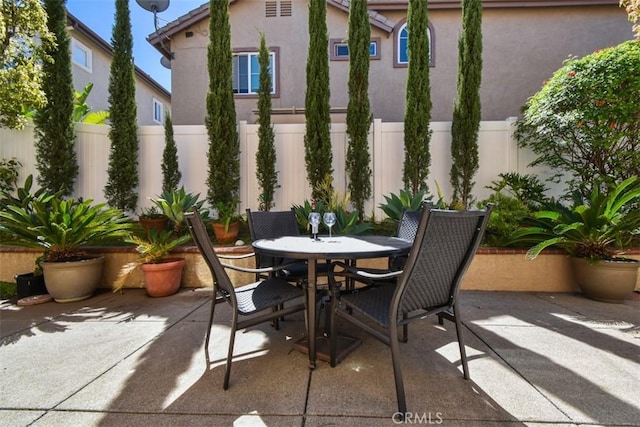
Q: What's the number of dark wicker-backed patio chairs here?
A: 4